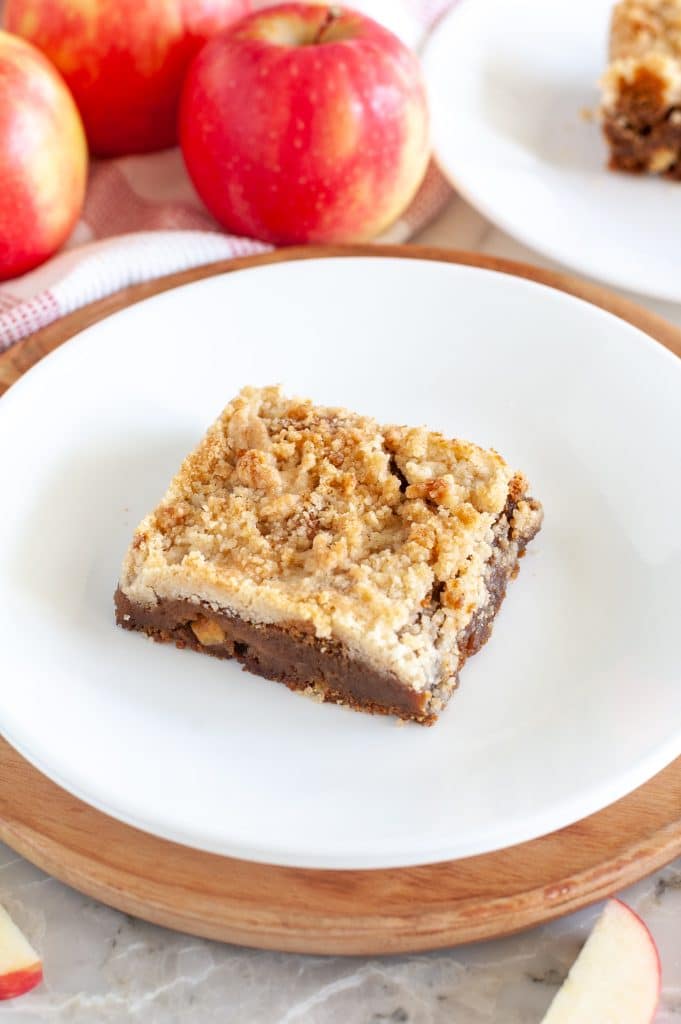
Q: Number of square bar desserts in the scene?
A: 2